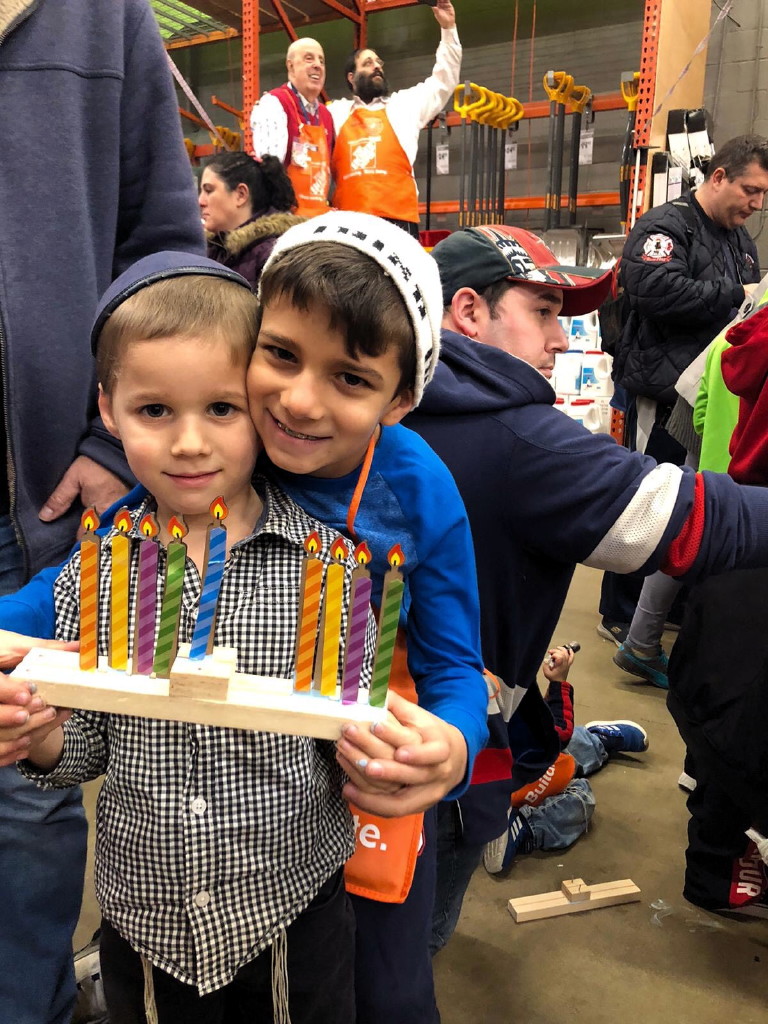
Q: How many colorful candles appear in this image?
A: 9